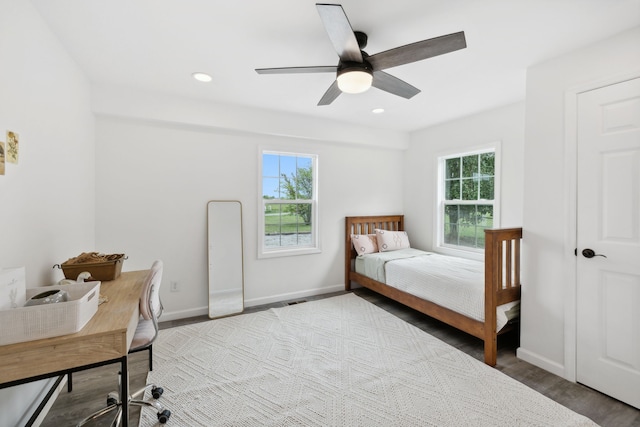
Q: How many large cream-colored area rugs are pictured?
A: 1